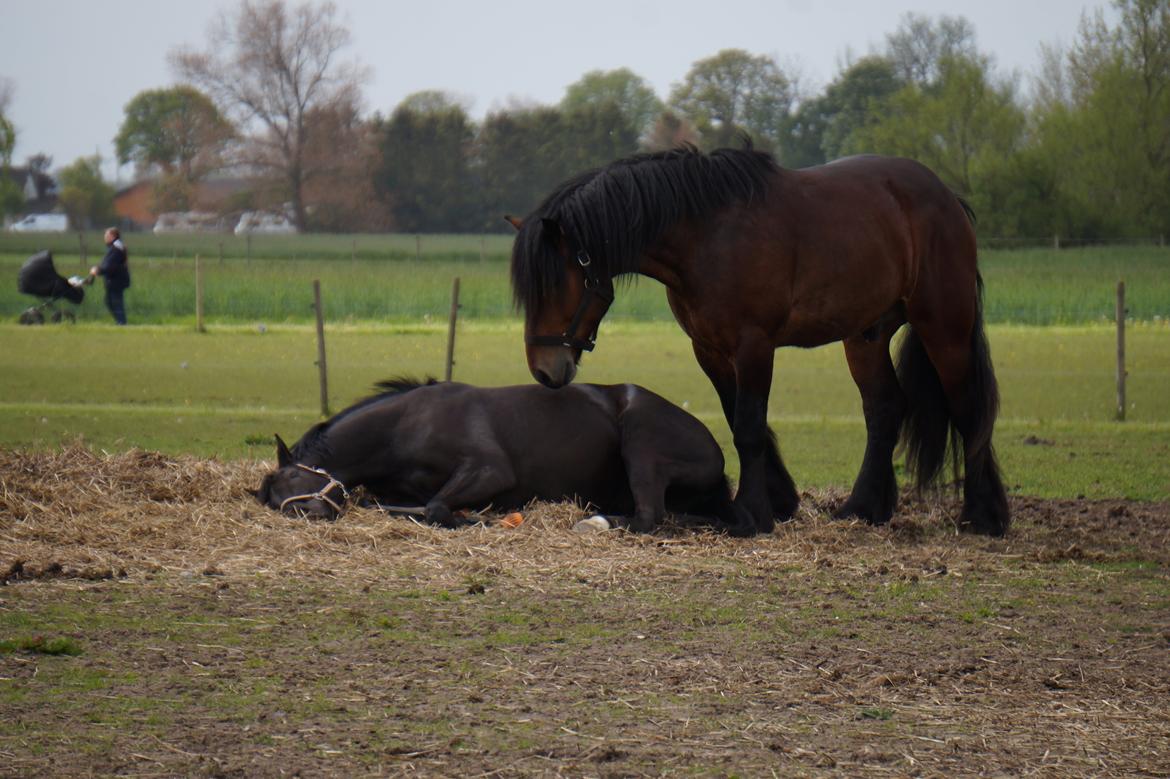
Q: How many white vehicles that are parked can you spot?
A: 3